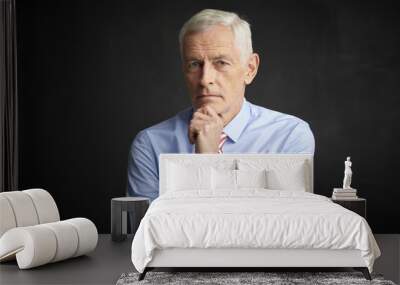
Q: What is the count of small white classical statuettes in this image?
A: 1